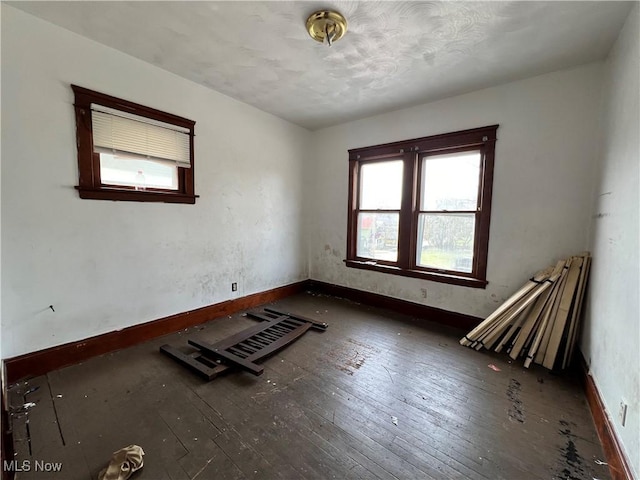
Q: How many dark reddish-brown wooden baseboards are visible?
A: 3